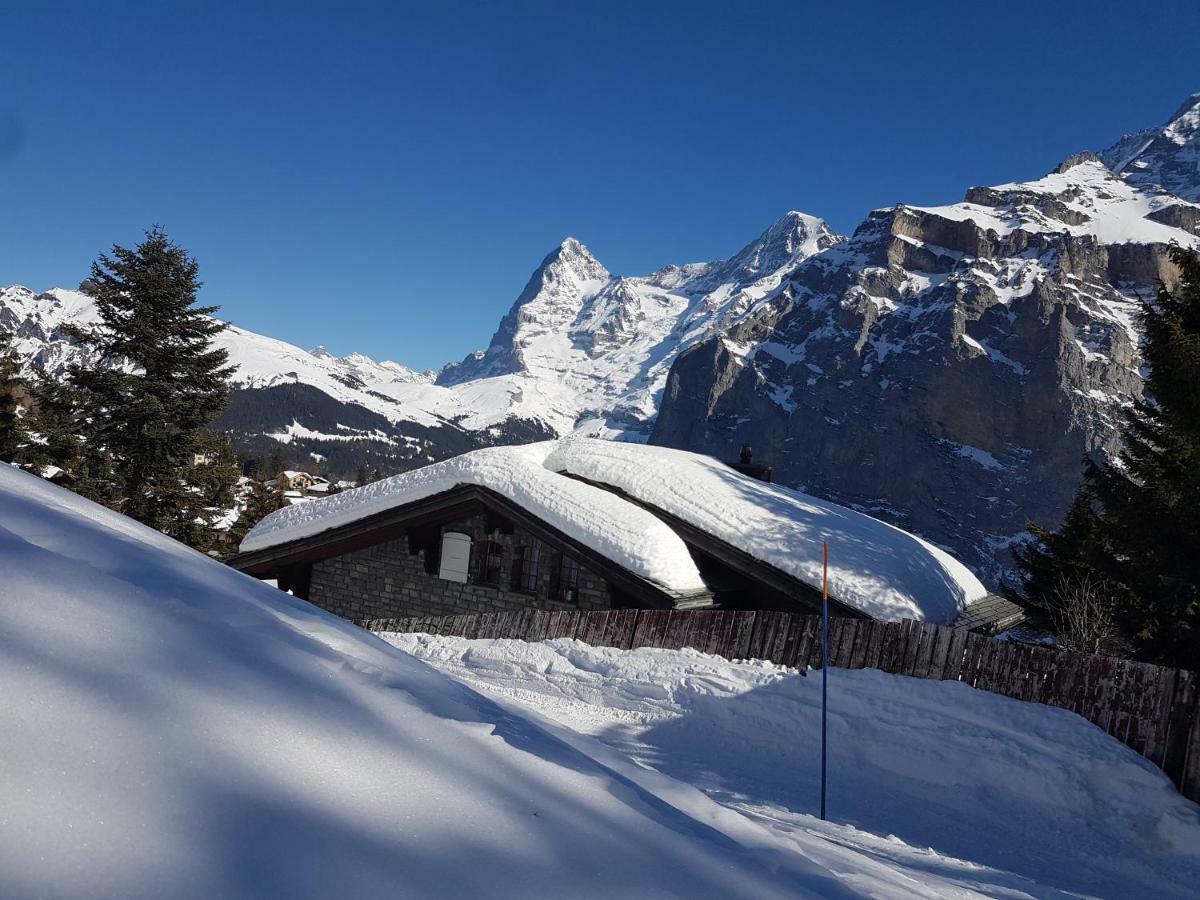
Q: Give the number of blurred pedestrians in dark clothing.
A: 0